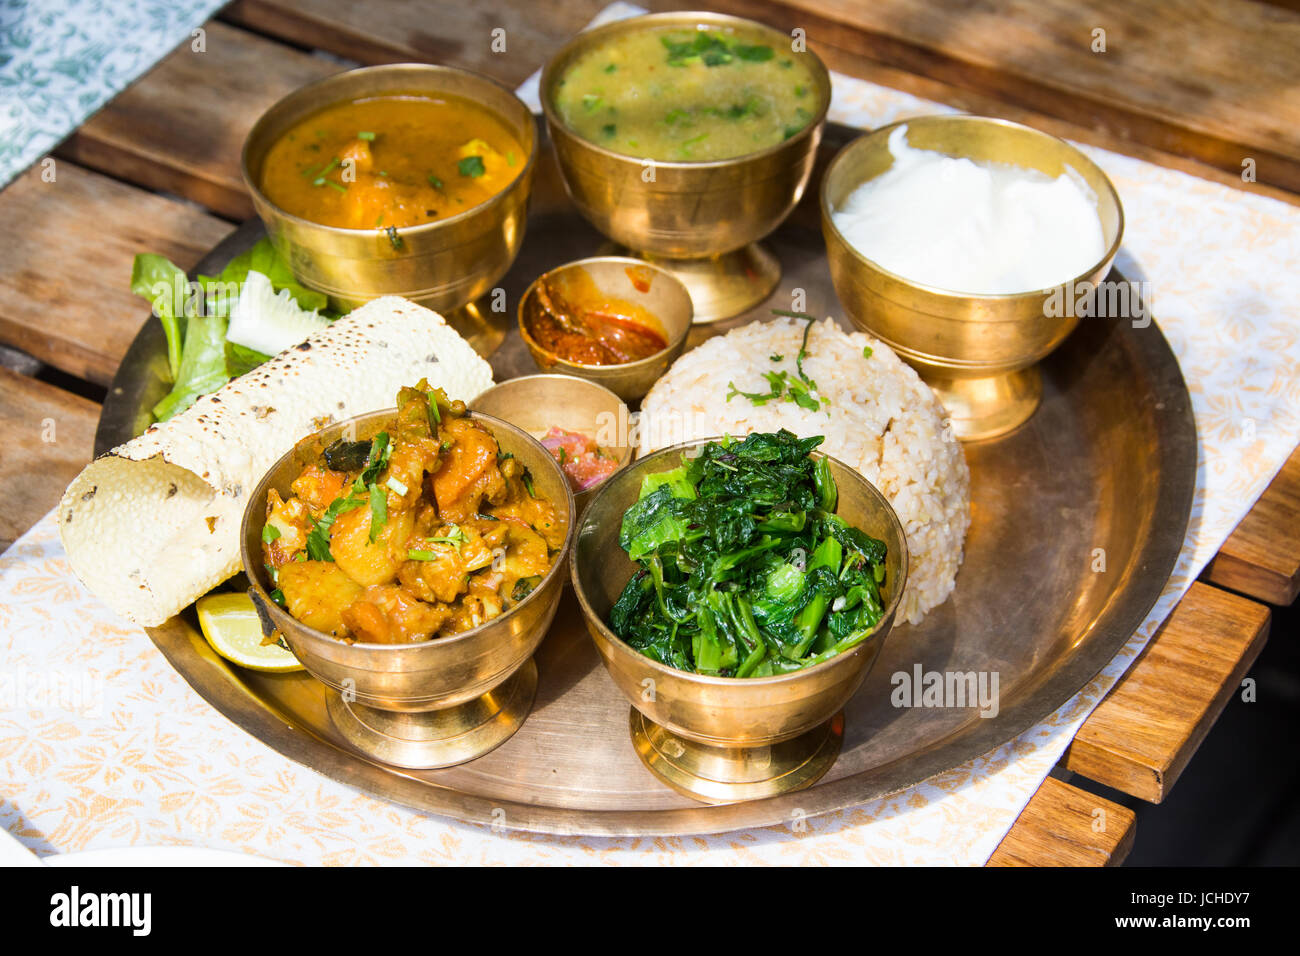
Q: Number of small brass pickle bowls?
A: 2